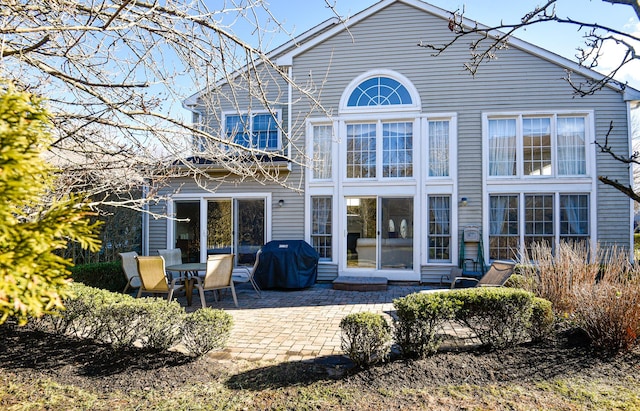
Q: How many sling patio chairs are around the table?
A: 5